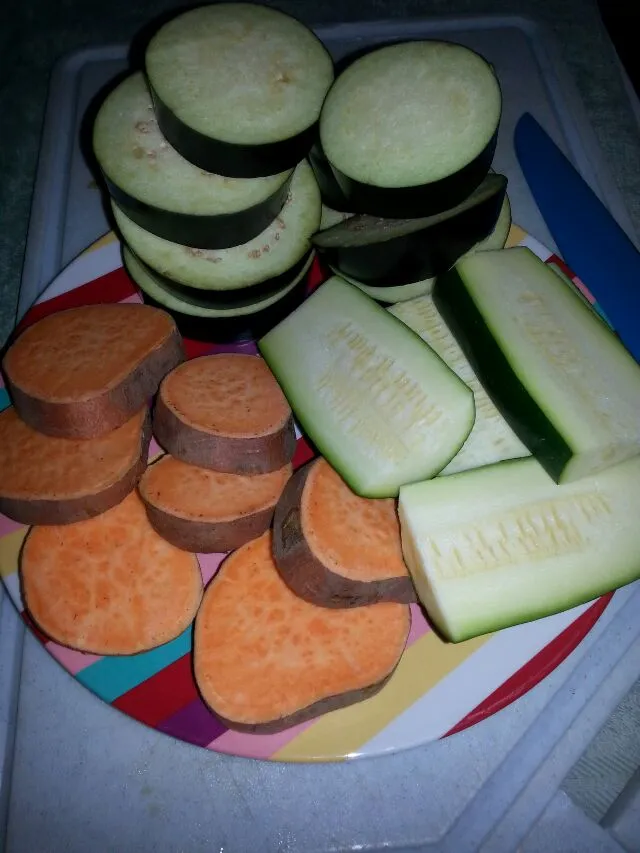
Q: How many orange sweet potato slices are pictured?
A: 7